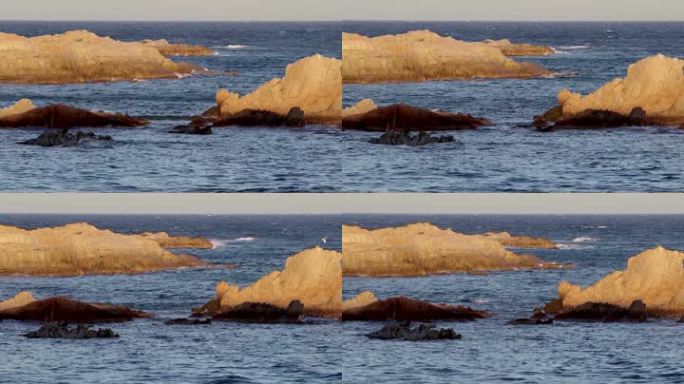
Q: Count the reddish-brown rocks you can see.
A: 4